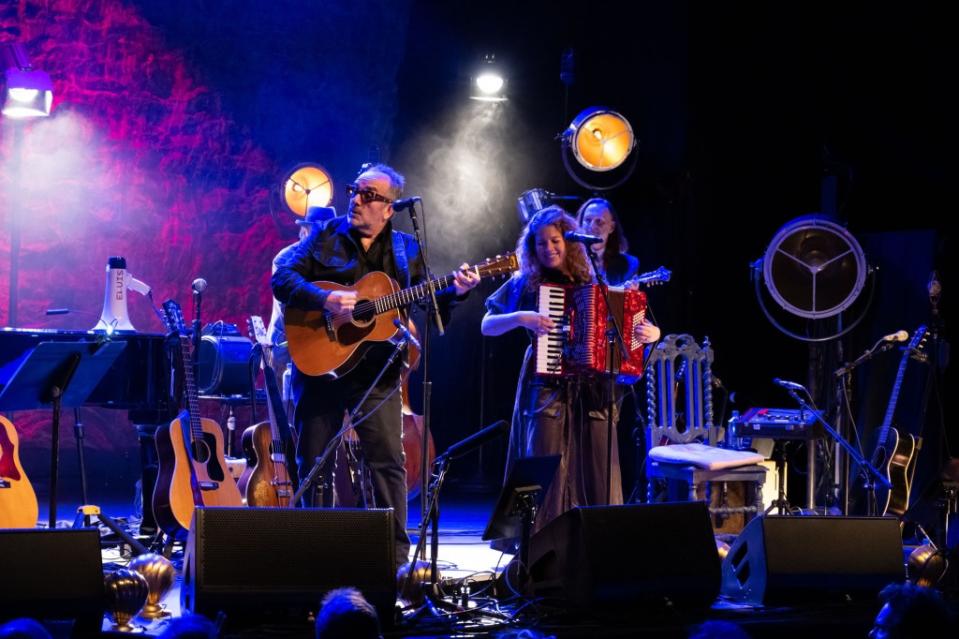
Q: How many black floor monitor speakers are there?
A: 4